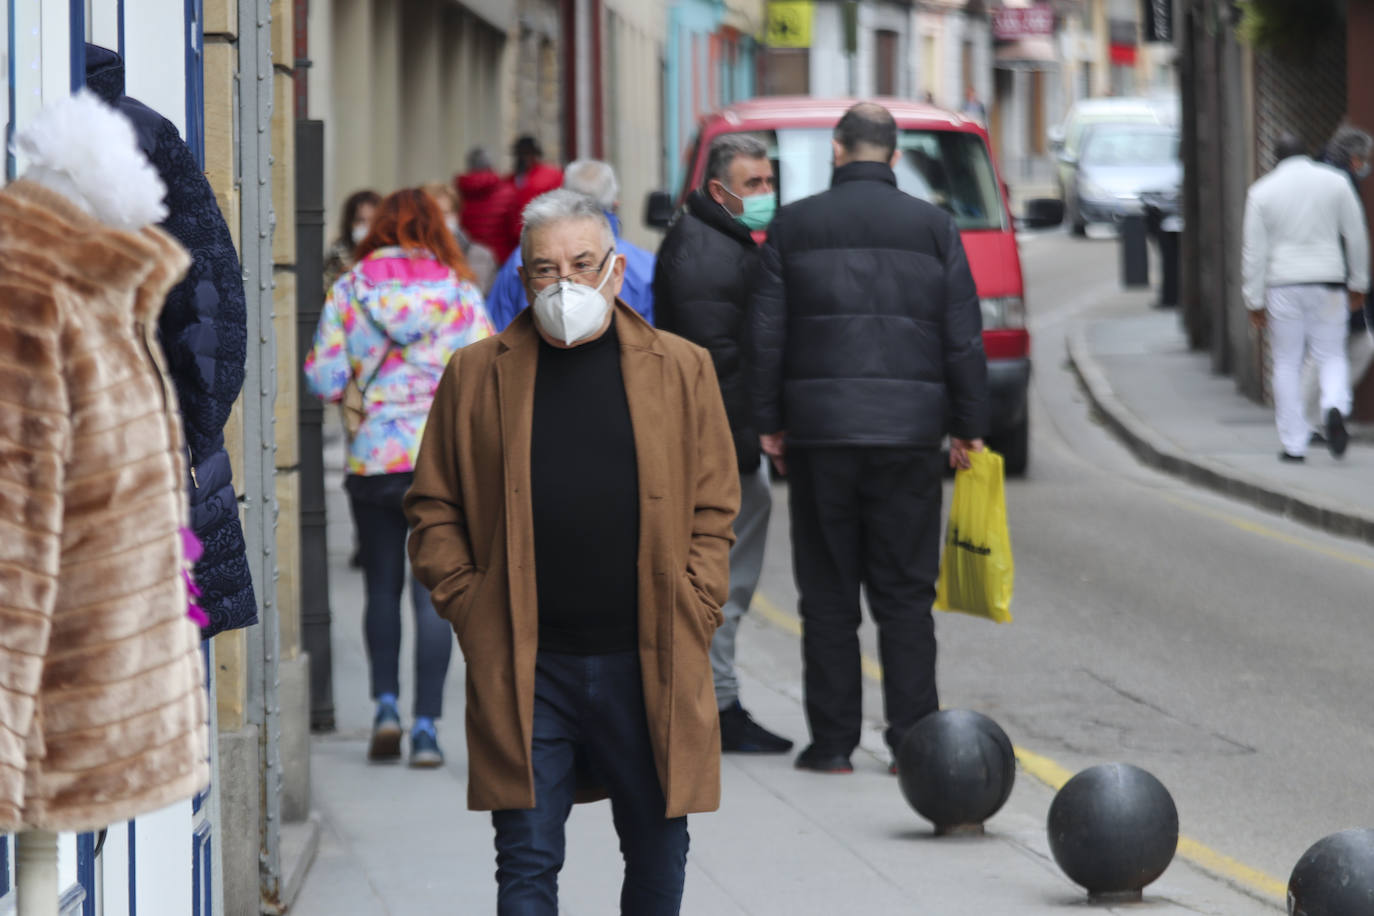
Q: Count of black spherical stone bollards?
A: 3